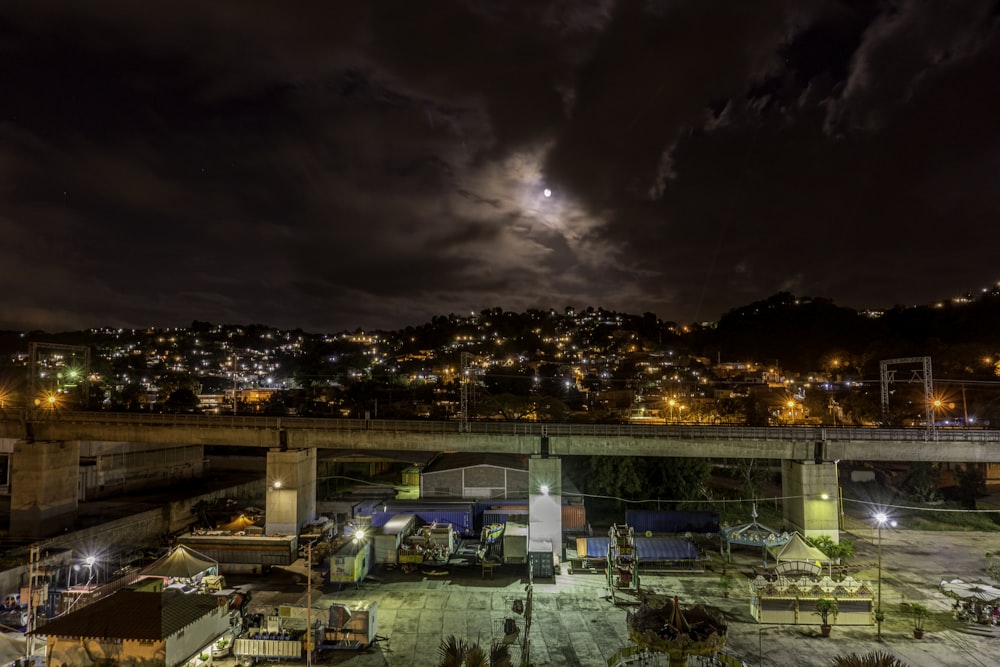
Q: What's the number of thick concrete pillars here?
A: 4